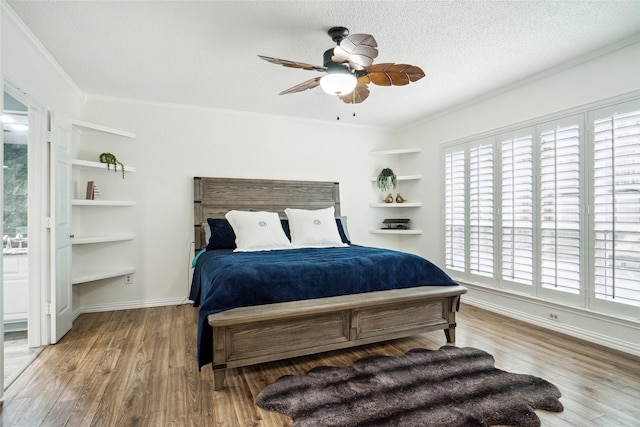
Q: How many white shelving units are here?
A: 2